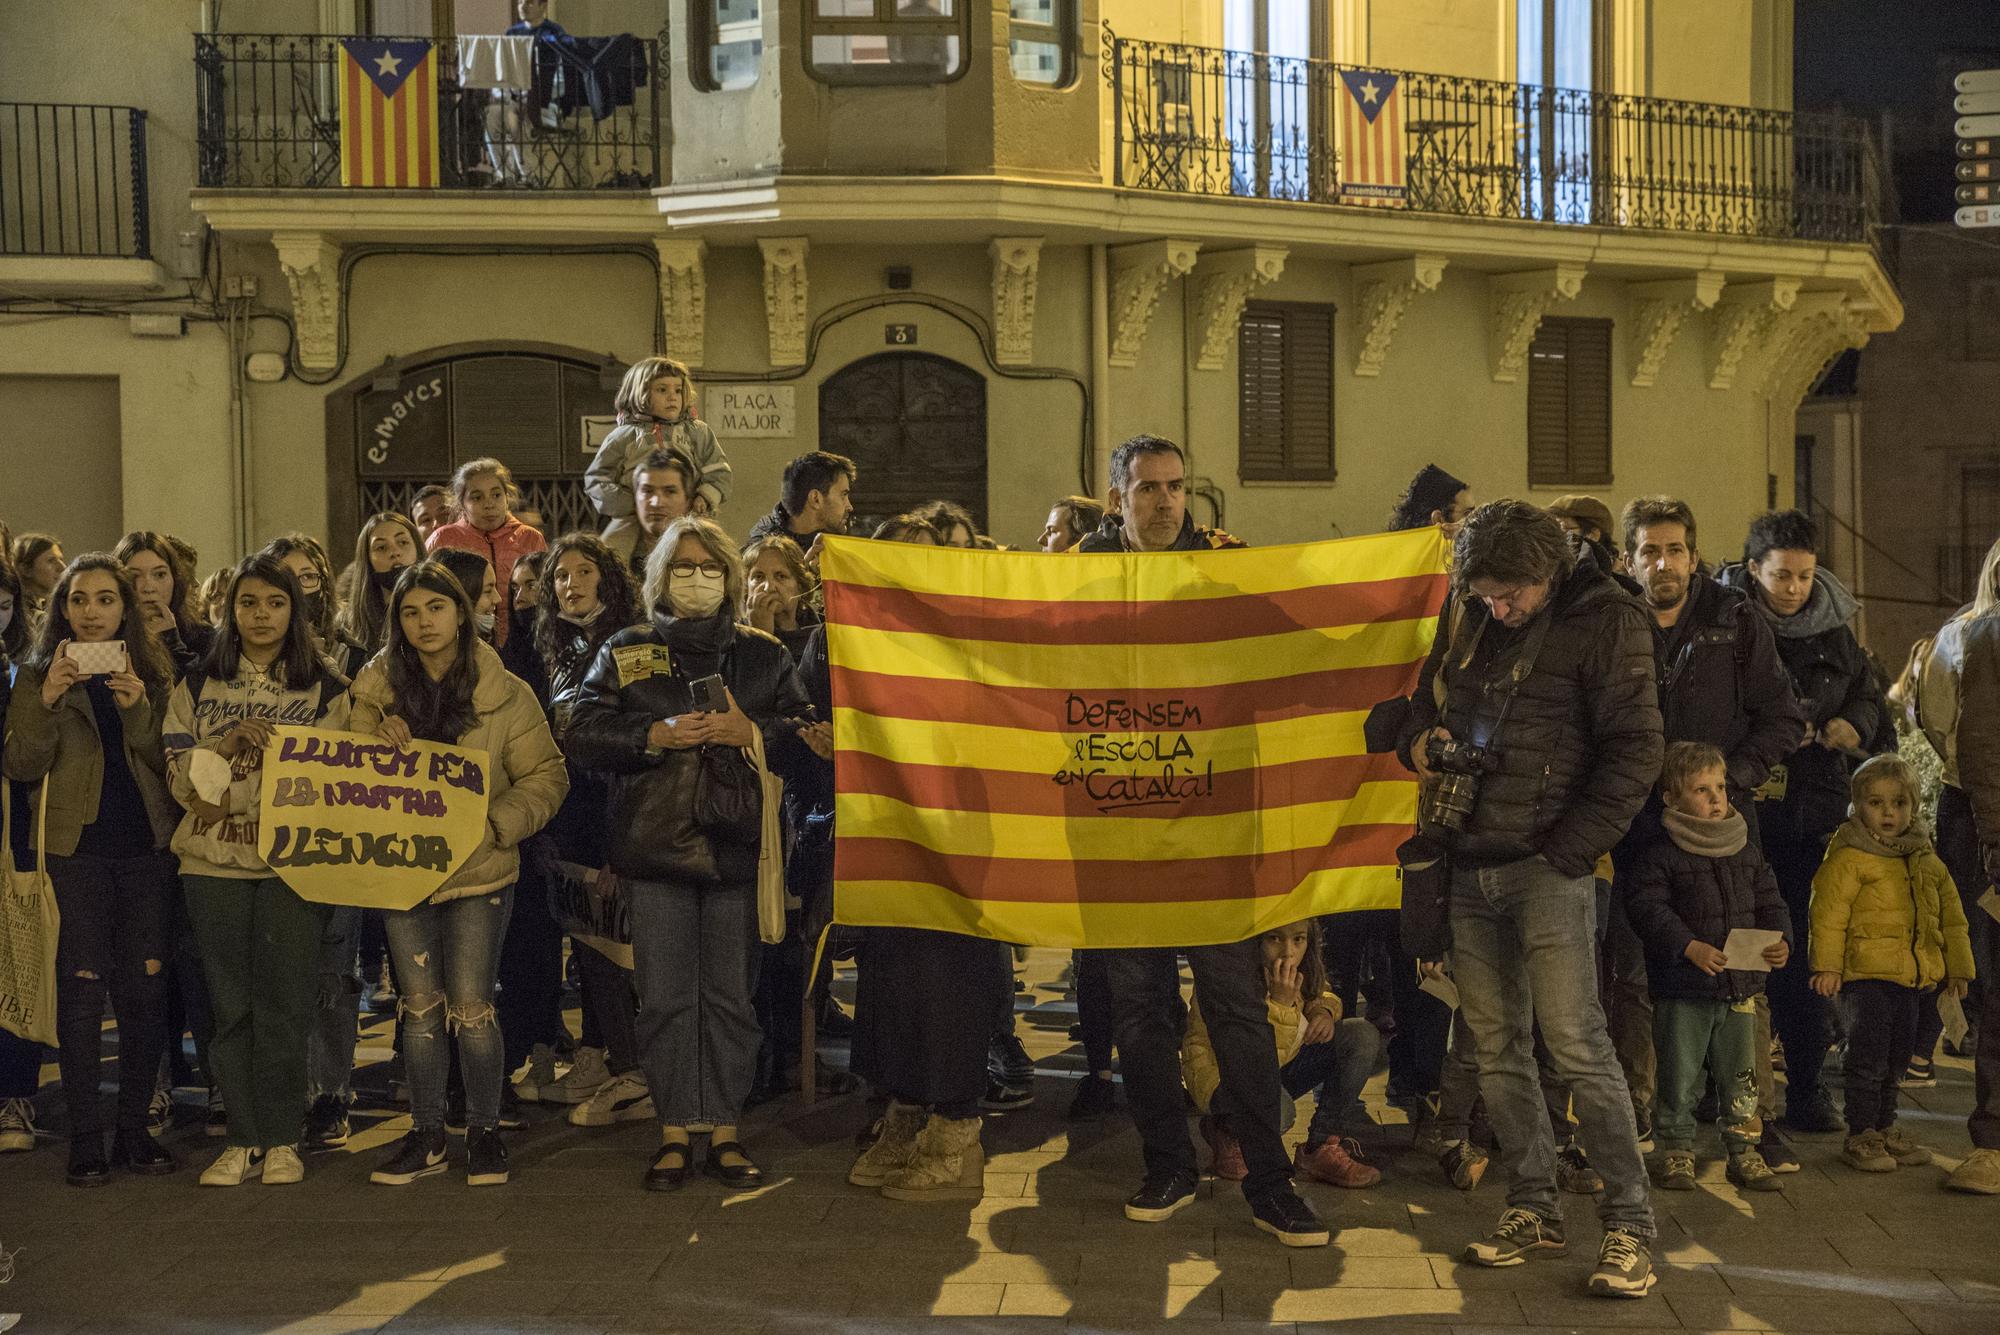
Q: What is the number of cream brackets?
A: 11